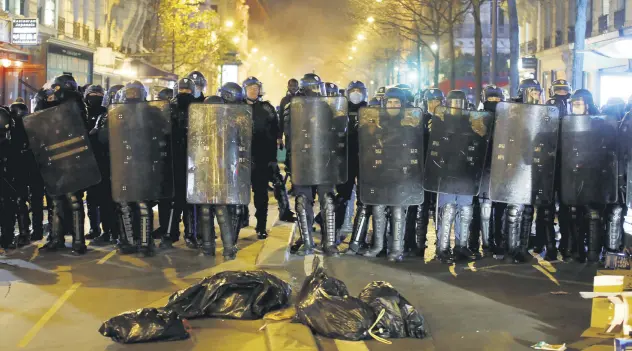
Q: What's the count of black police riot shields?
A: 8